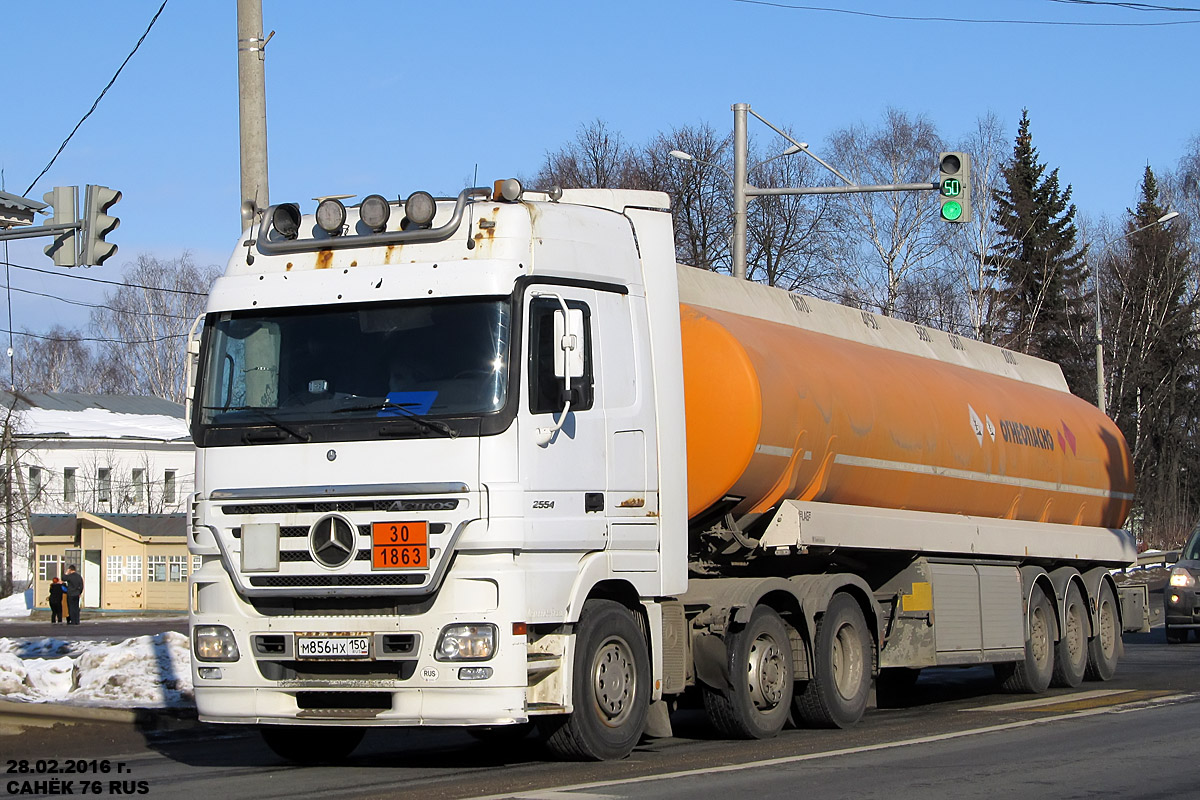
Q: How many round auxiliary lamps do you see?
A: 4